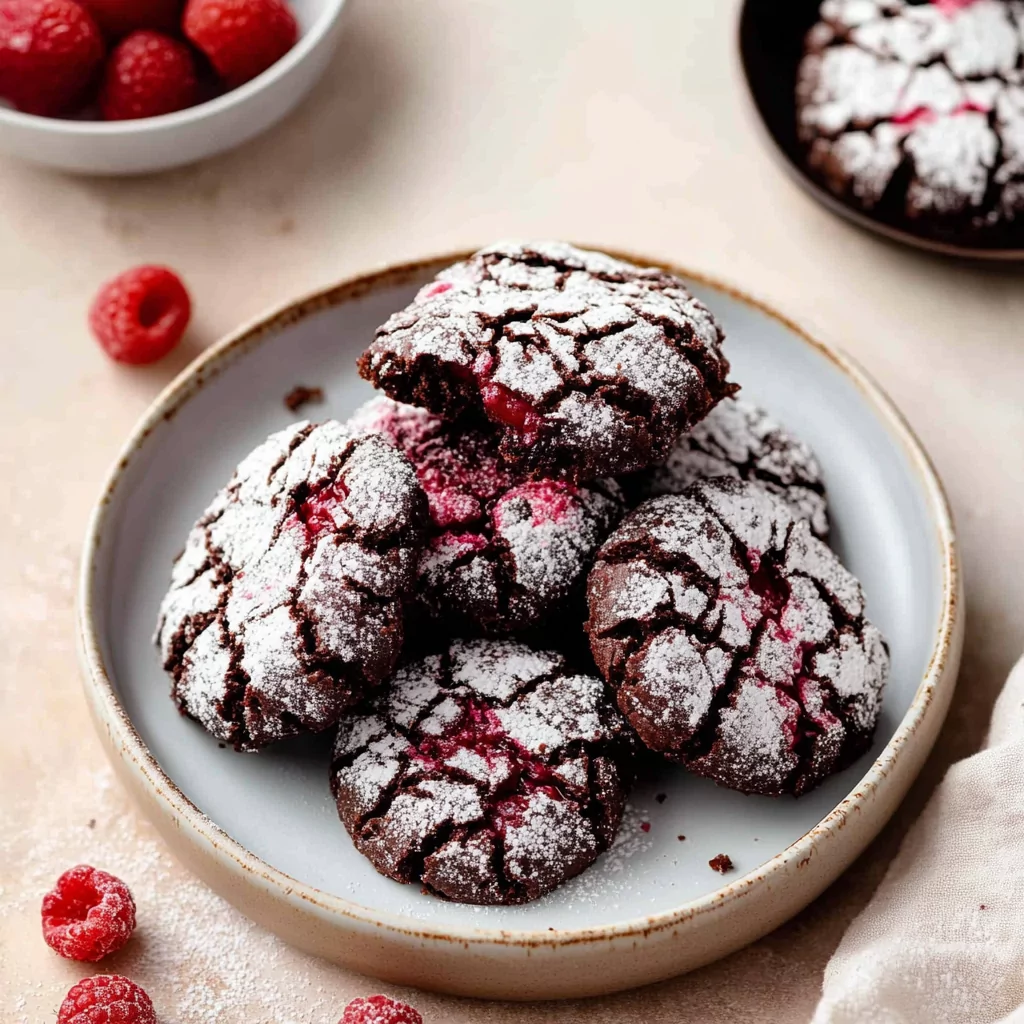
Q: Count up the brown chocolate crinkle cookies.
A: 7